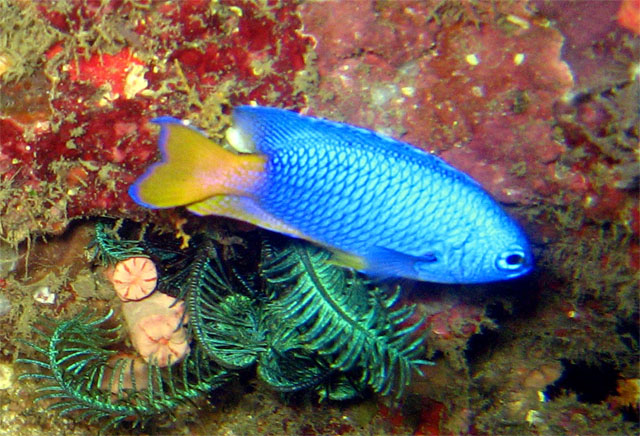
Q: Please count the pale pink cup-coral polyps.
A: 2